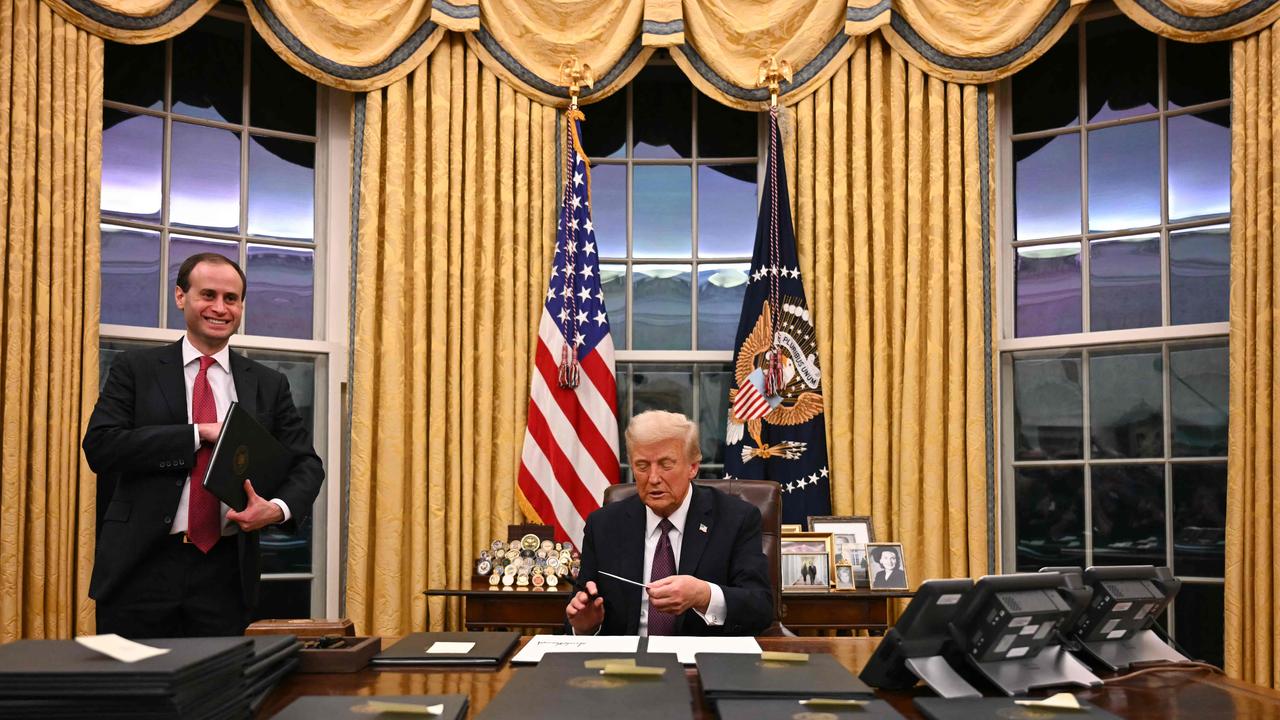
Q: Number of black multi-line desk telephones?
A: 2